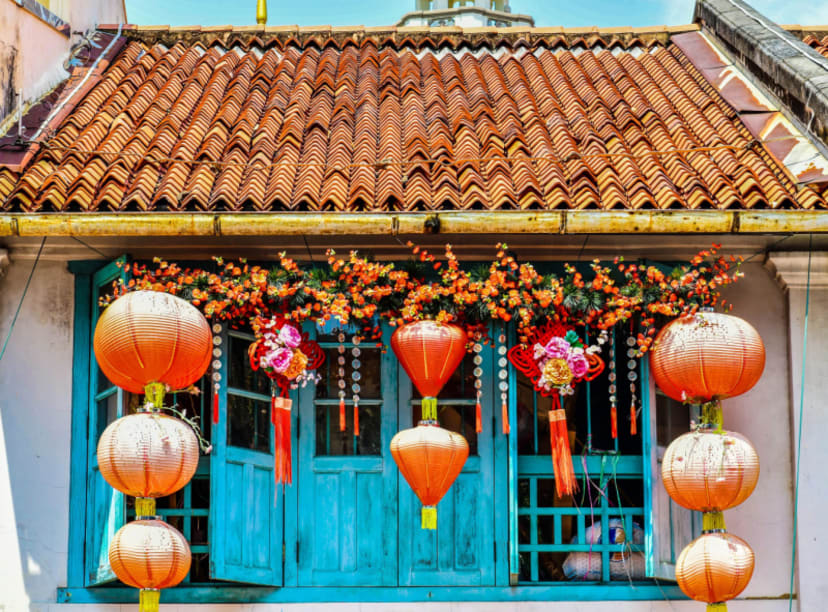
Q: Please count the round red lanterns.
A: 6